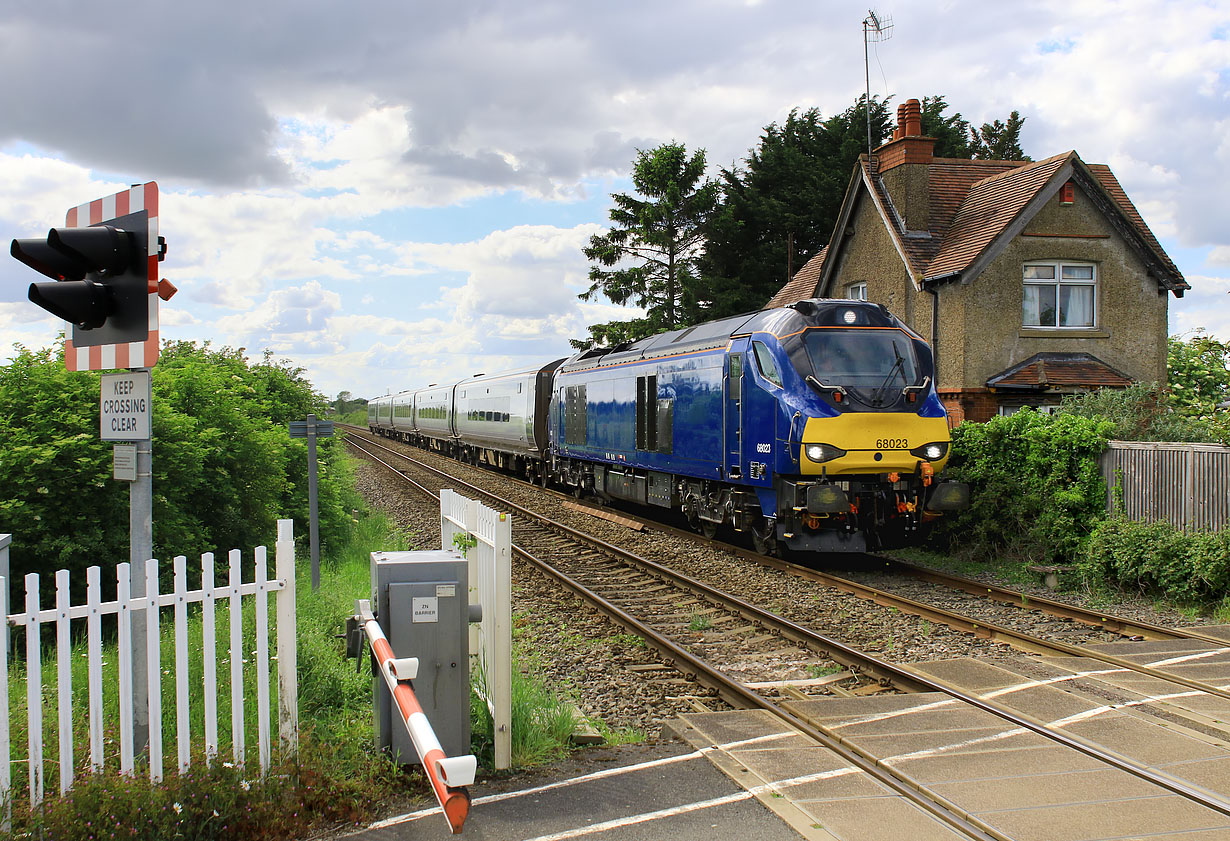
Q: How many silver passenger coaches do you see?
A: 5